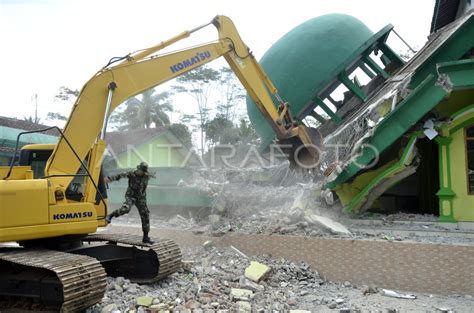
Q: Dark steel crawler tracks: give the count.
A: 2